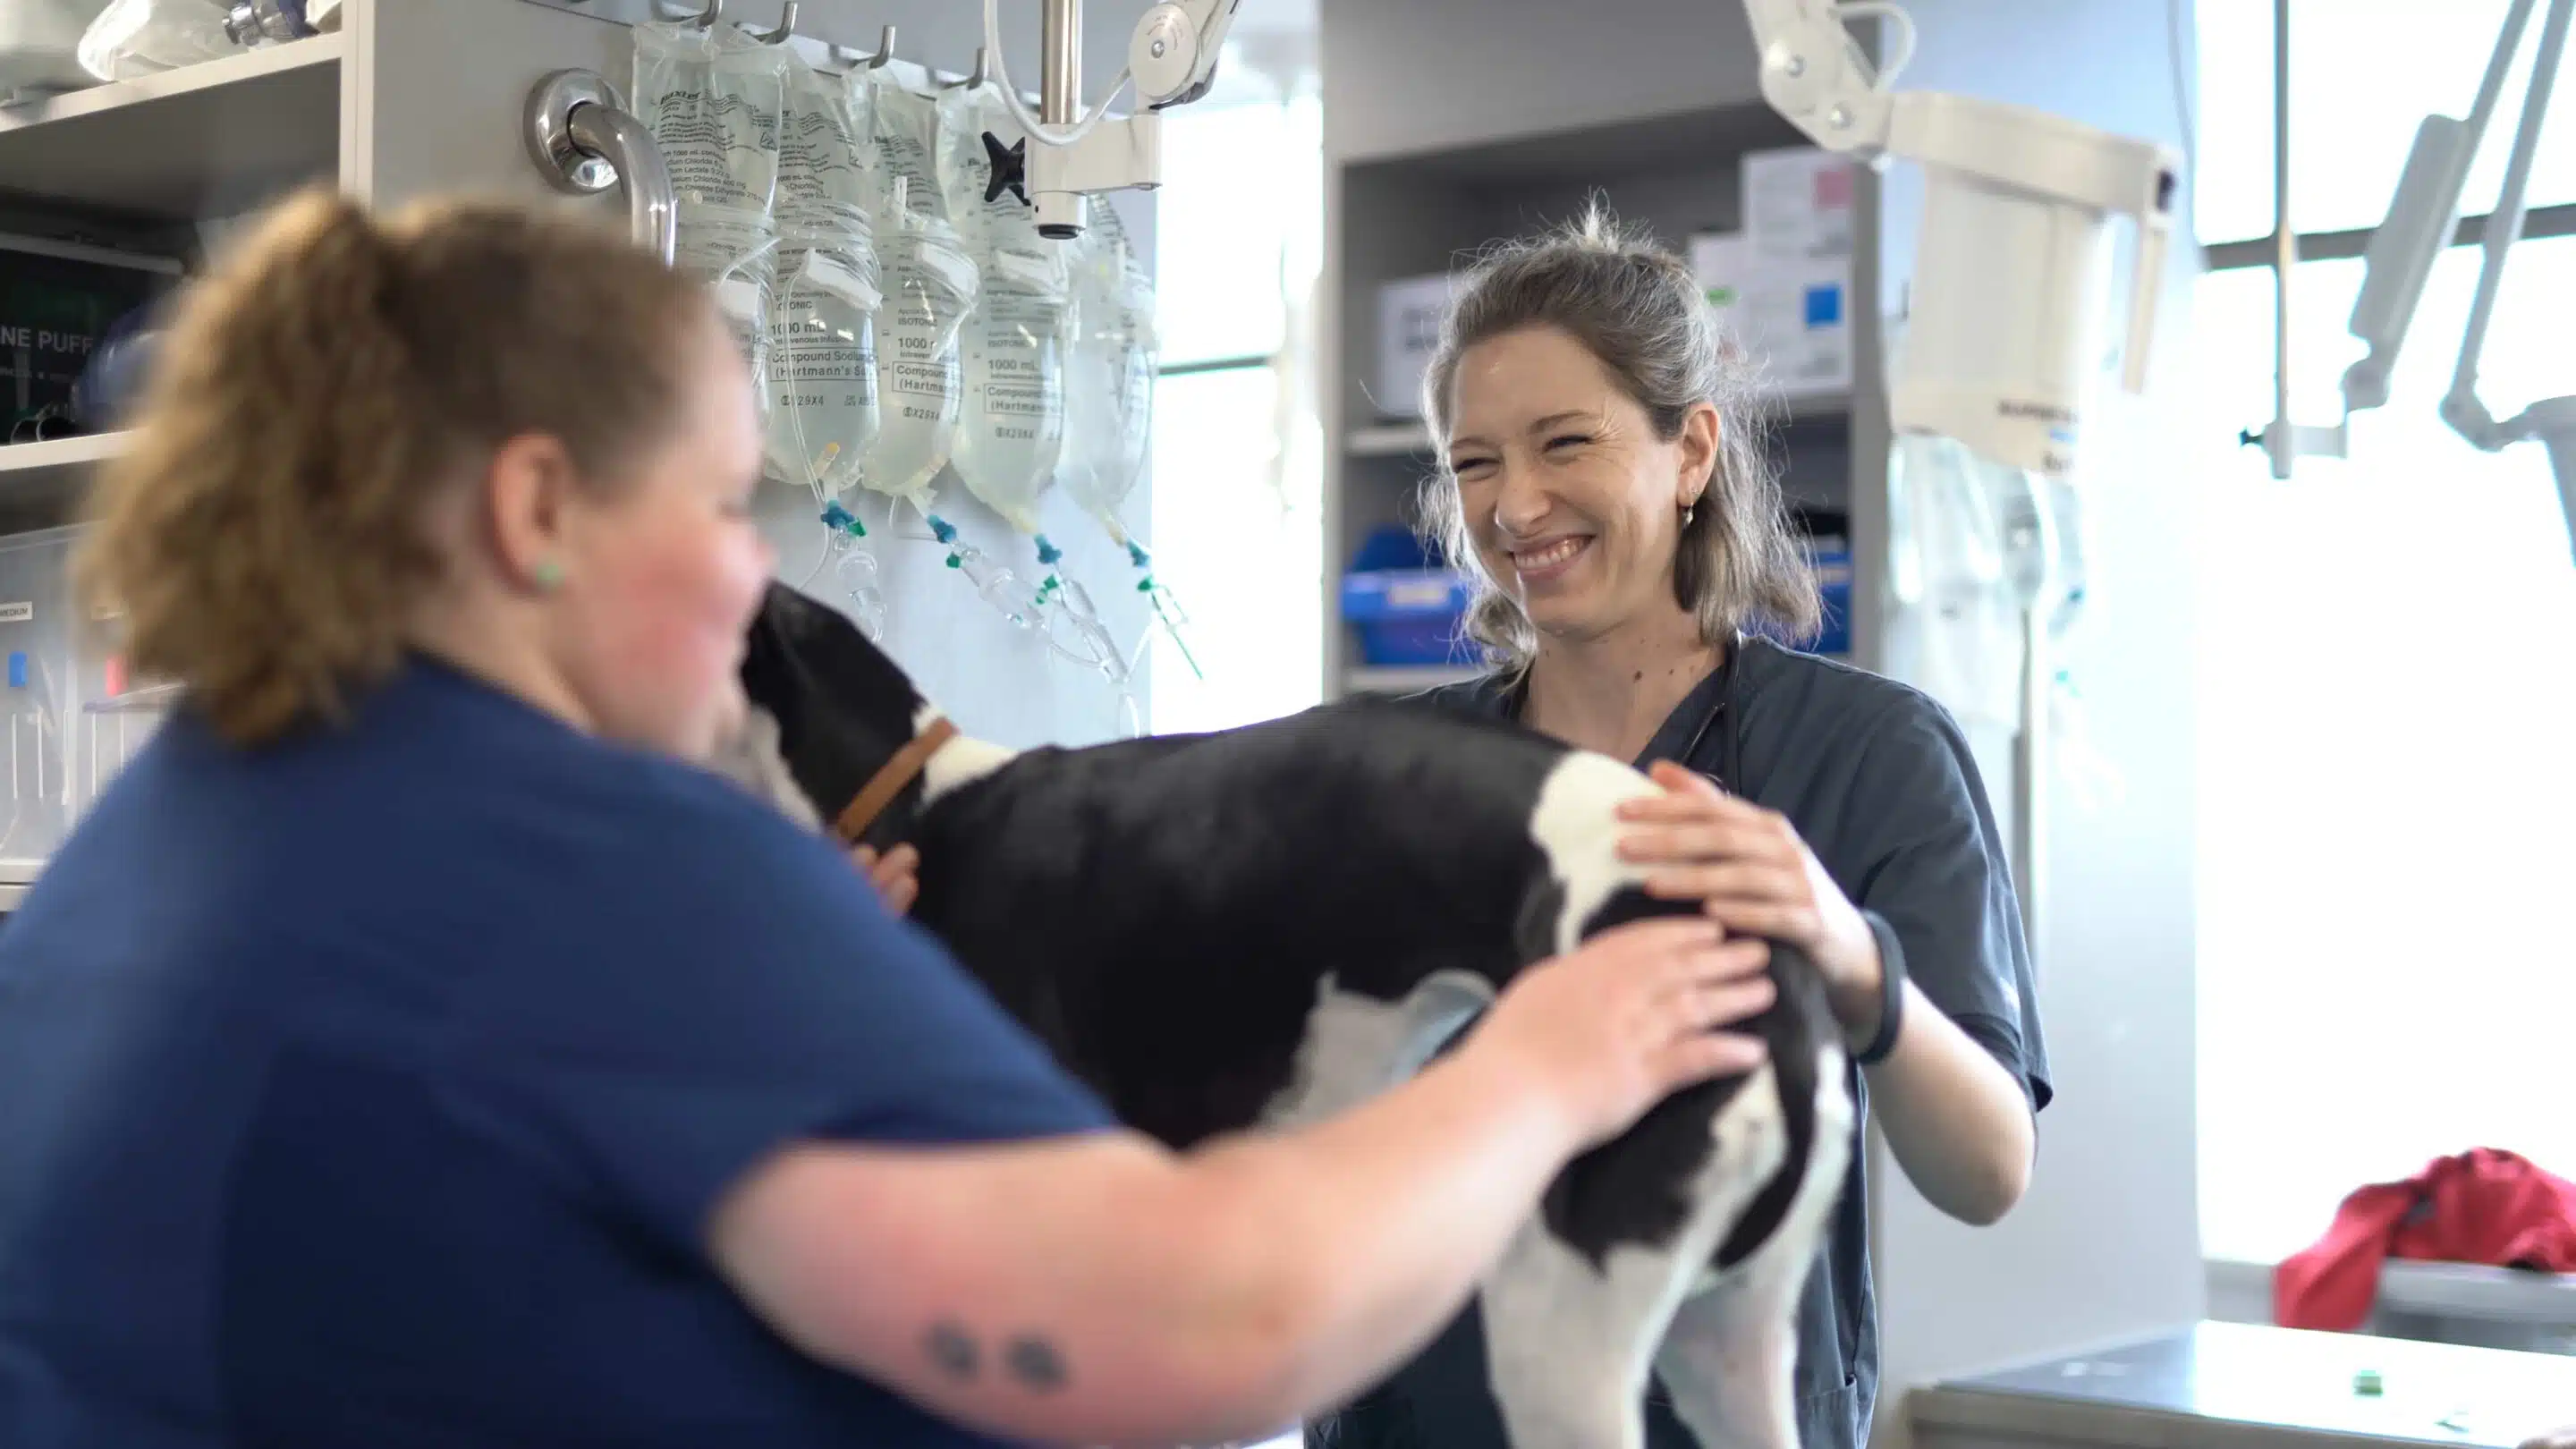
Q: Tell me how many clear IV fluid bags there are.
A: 5